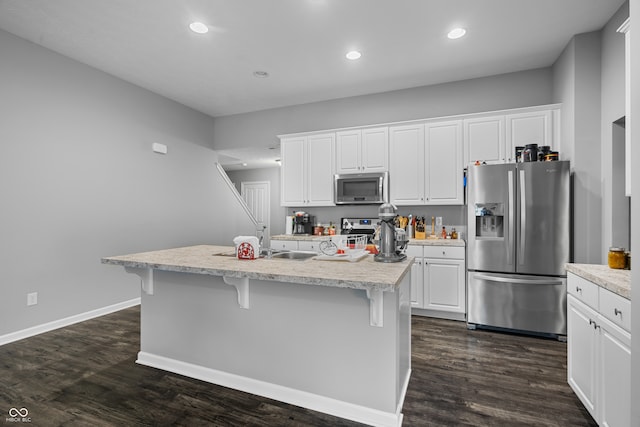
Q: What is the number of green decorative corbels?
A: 0